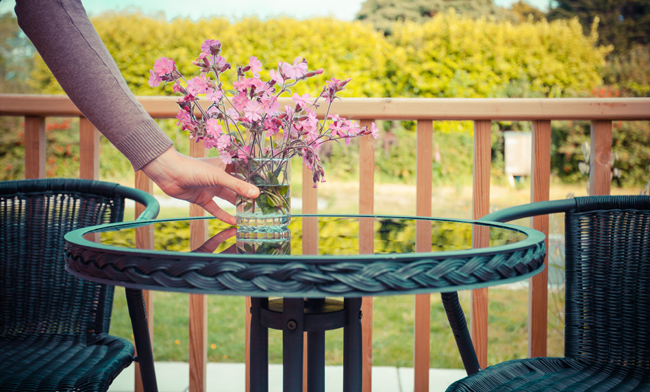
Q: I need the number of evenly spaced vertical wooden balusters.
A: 11